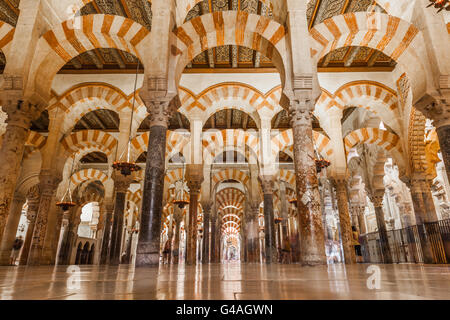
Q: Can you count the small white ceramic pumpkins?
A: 0